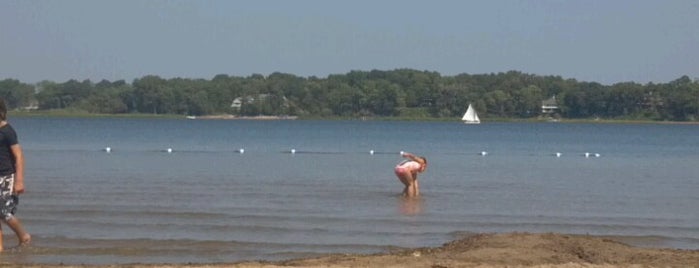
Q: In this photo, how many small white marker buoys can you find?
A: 10